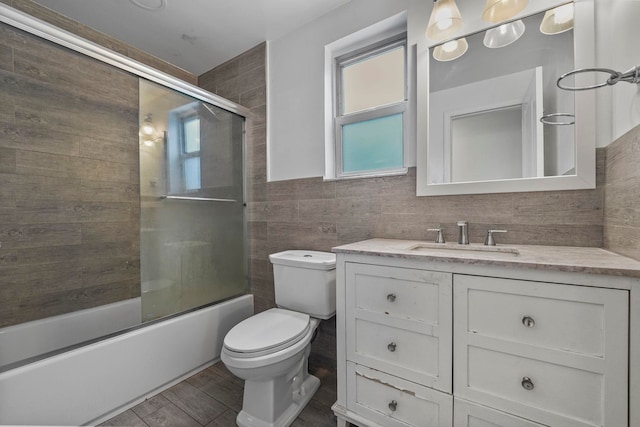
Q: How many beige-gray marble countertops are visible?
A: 1